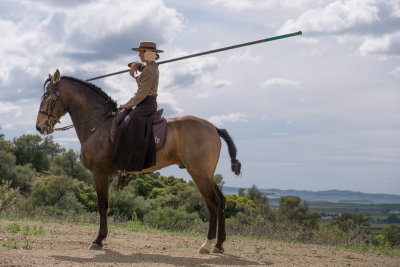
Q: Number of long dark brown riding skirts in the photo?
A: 1